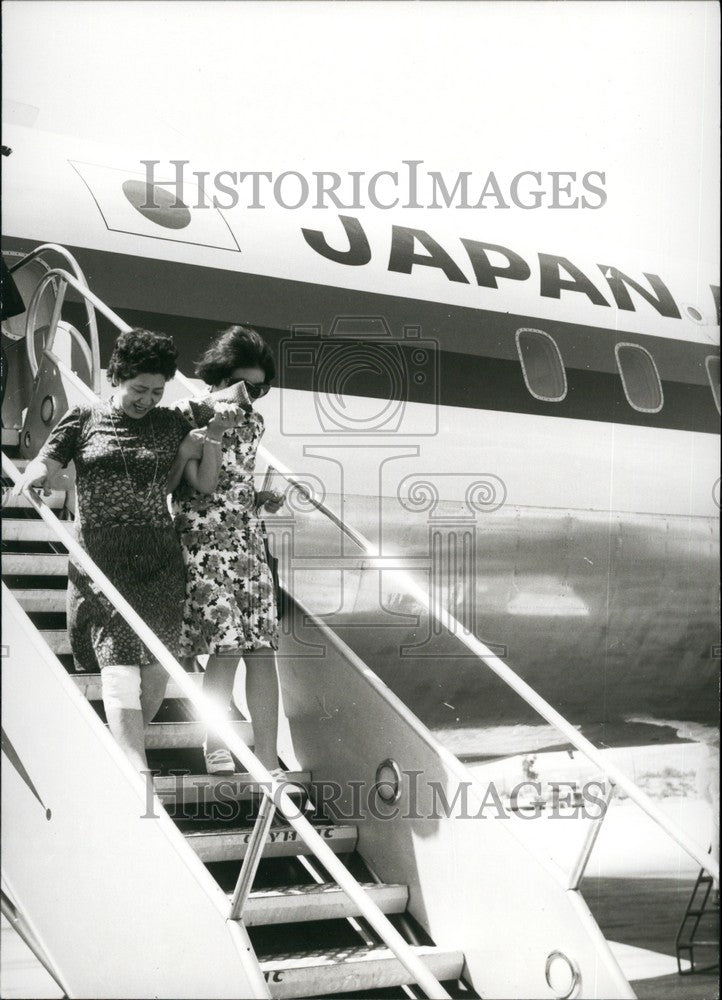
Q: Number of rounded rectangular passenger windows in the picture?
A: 3